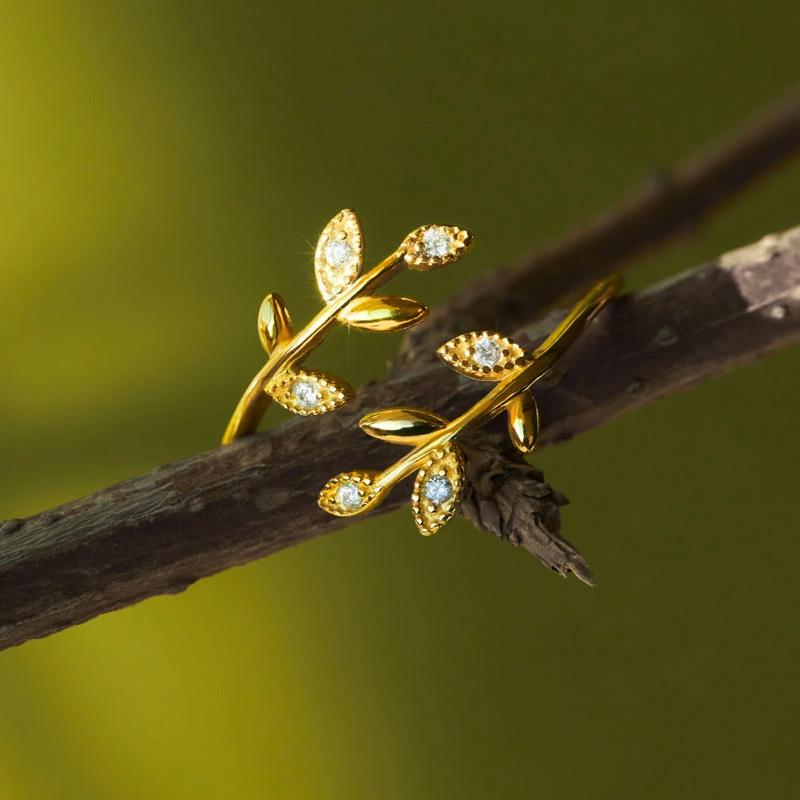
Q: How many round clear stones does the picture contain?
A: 6